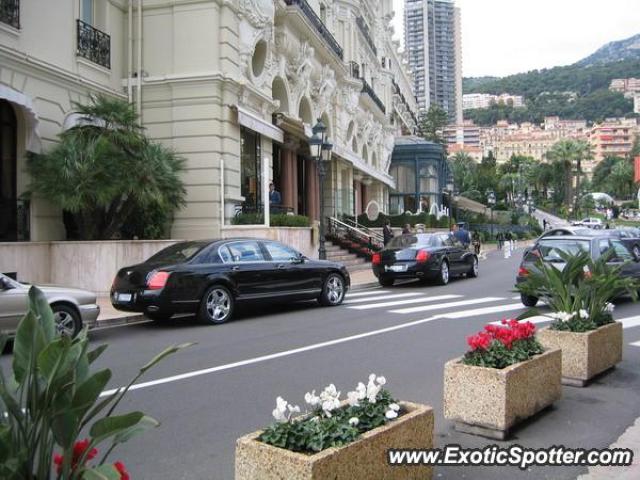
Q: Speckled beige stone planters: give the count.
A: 3